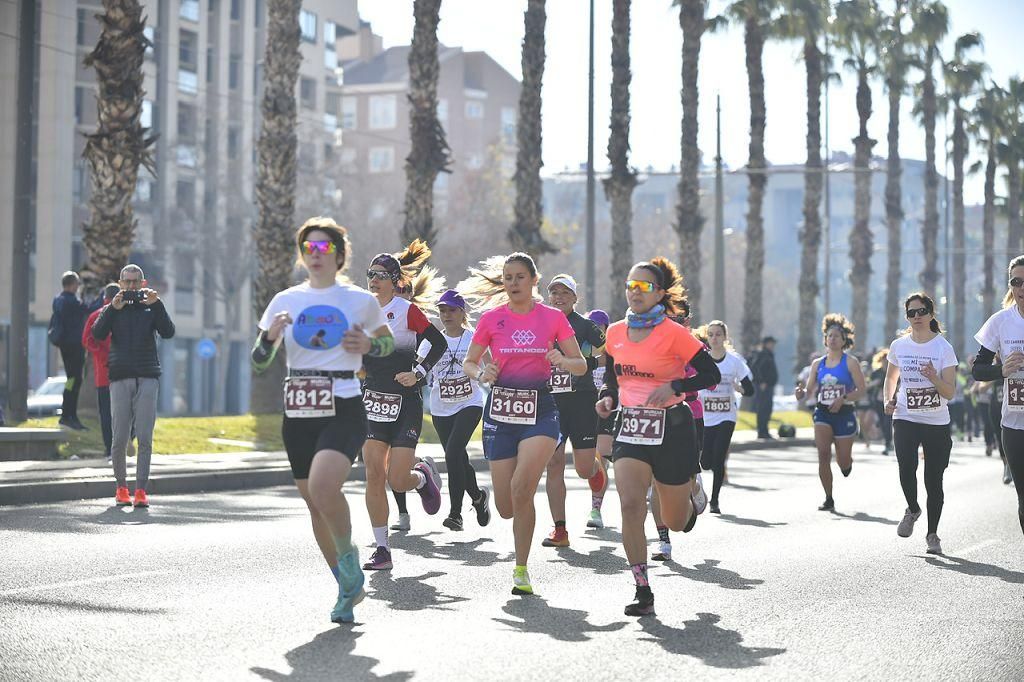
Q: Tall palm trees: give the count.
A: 14